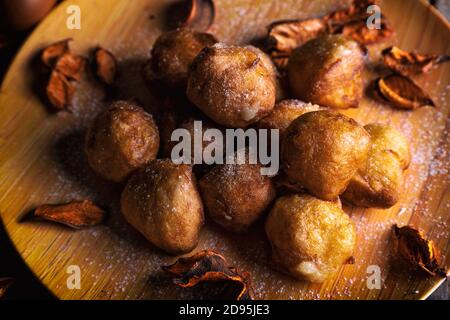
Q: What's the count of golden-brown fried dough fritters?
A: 11